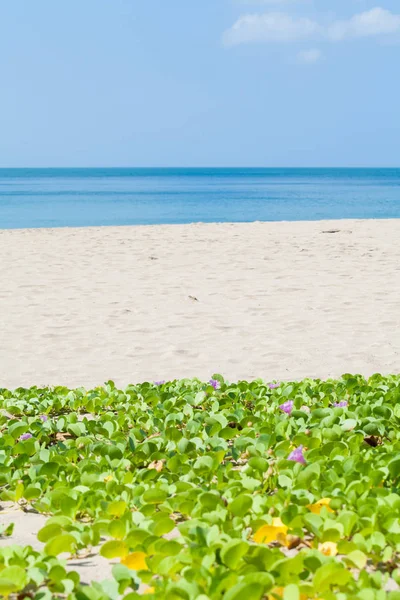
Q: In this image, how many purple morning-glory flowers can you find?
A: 8